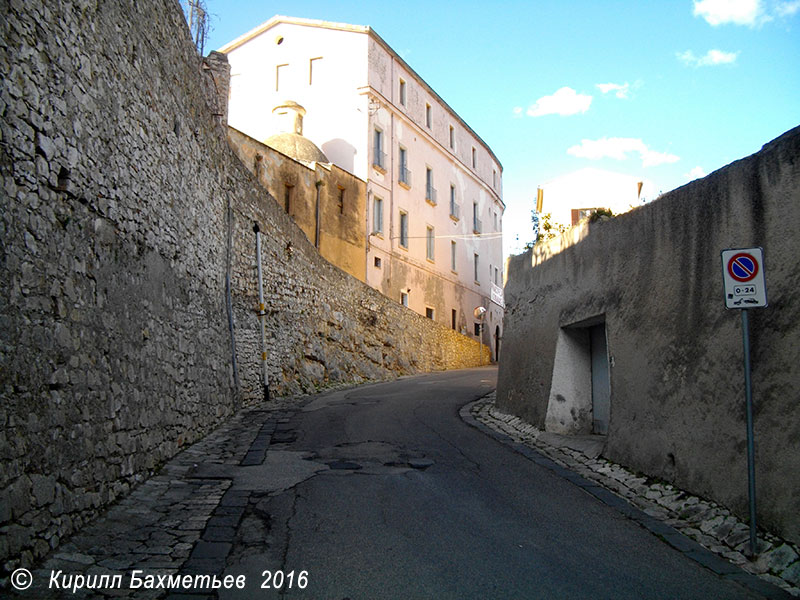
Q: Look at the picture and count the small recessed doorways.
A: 1